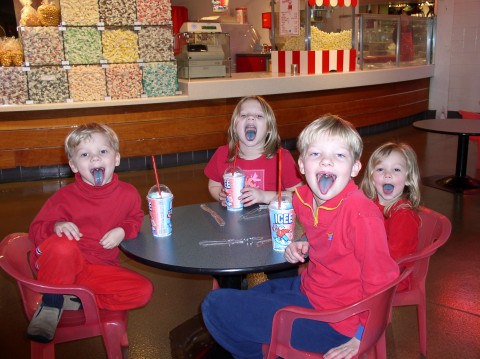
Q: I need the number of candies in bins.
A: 12